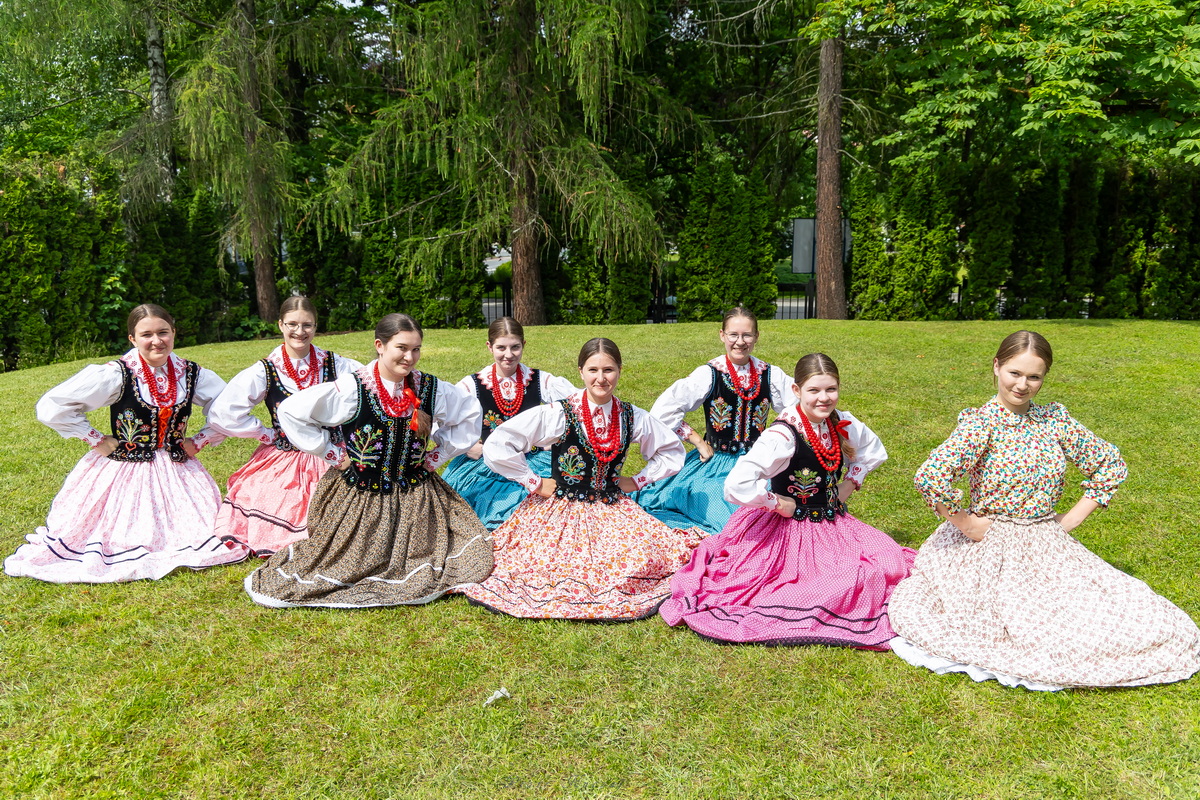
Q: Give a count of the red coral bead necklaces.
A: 7